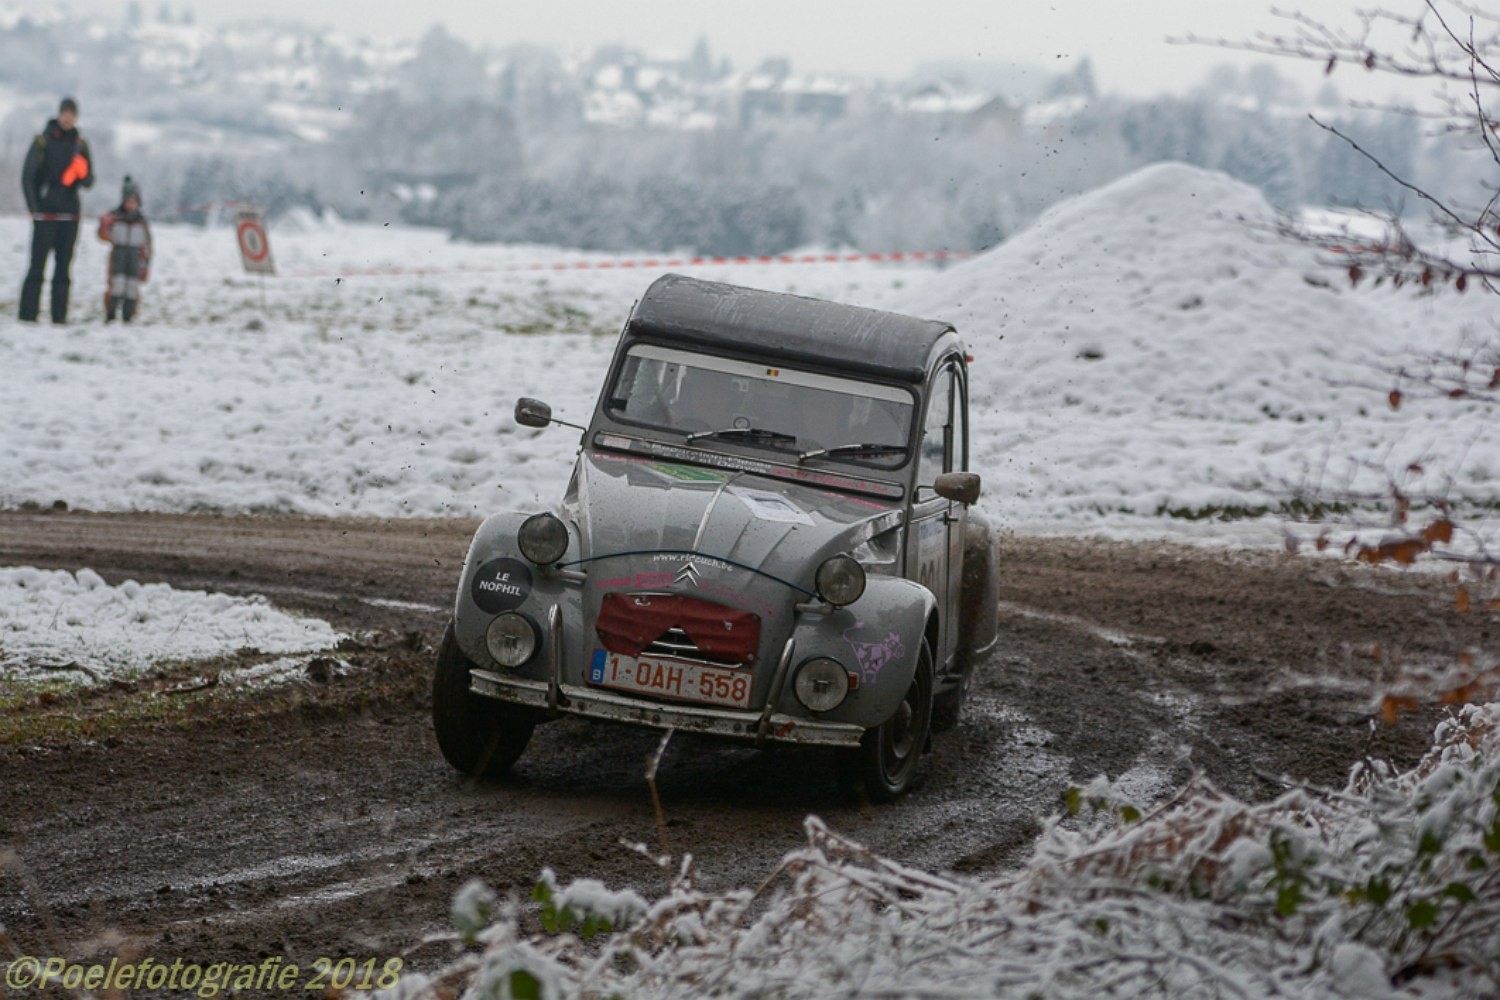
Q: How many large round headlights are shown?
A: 4